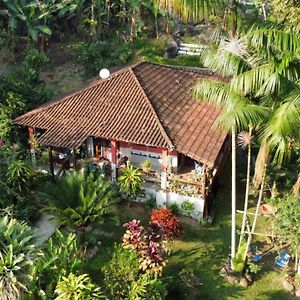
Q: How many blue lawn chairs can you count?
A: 2